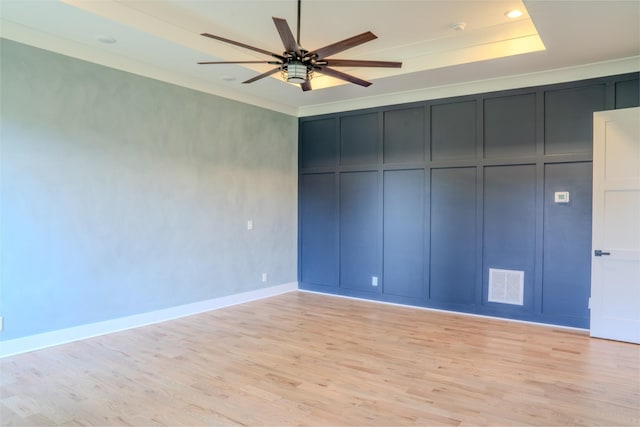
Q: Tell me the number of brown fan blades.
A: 8